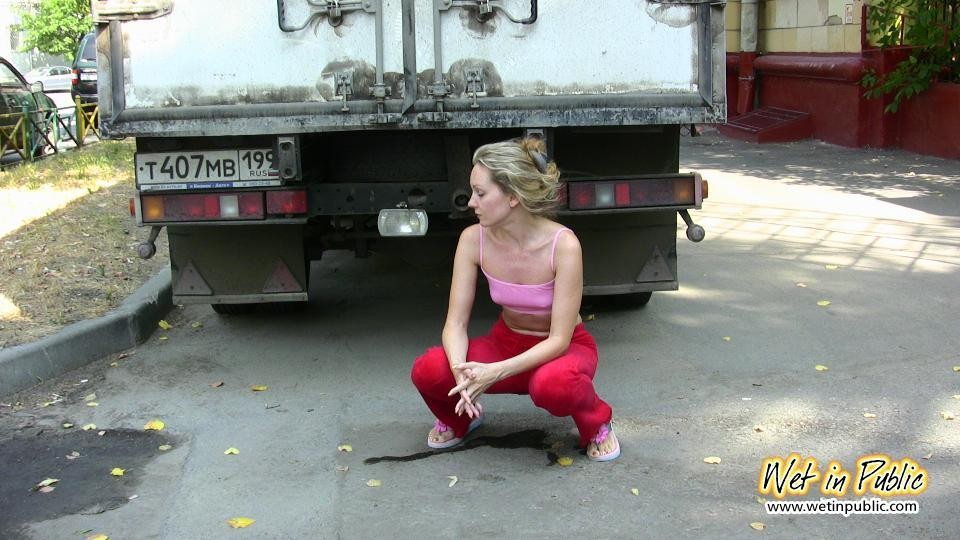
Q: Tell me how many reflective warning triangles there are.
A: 3